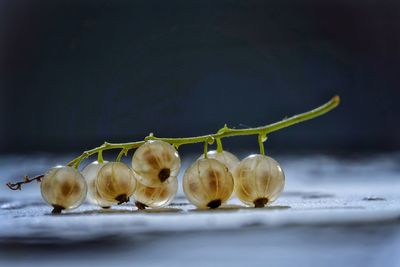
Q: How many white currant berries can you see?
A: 8